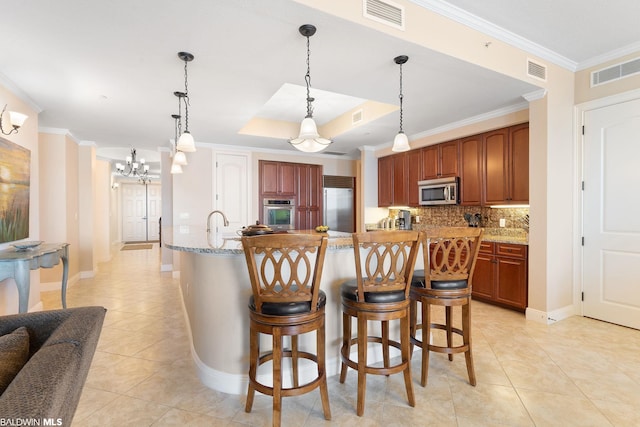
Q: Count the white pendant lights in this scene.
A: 5